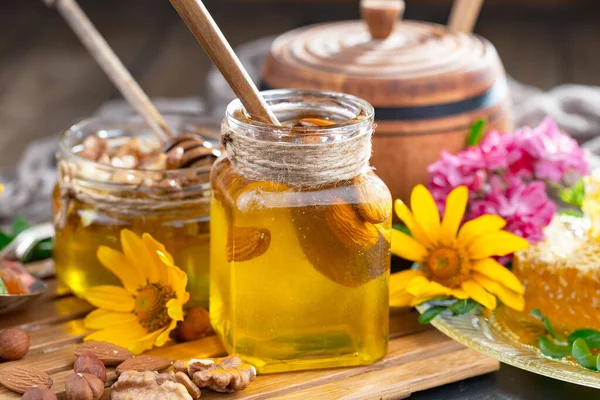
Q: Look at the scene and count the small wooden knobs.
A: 1